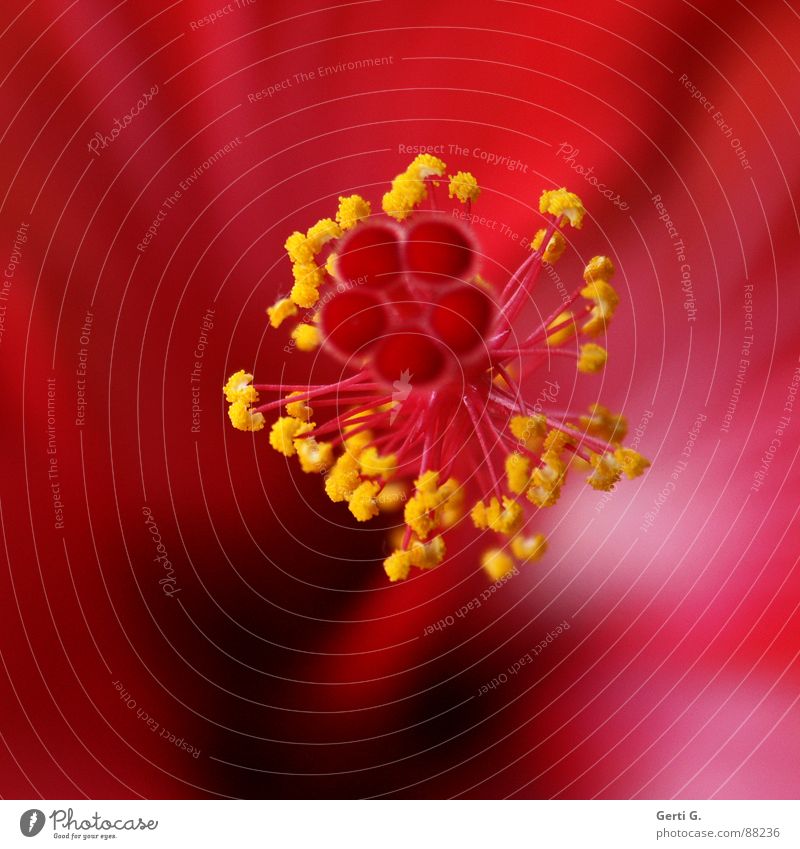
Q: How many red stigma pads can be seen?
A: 5